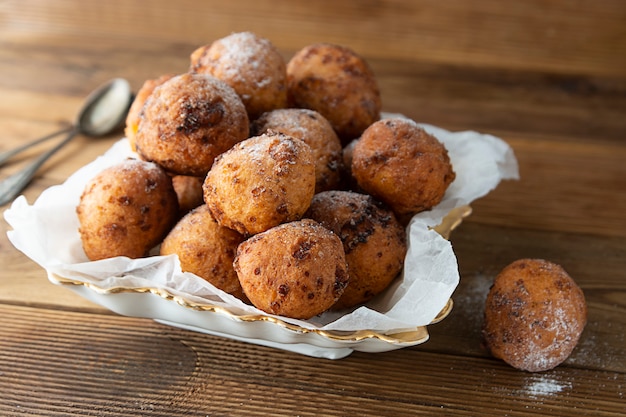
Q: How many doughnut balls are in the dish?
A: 12